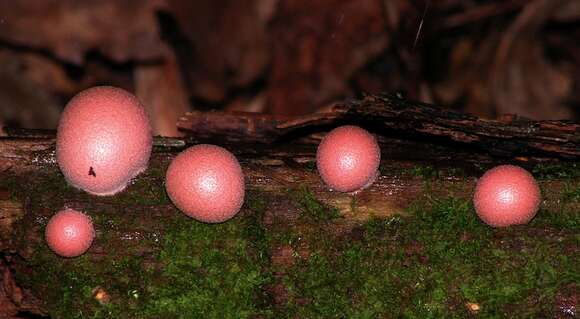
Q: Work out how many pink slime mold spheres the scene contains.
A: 5